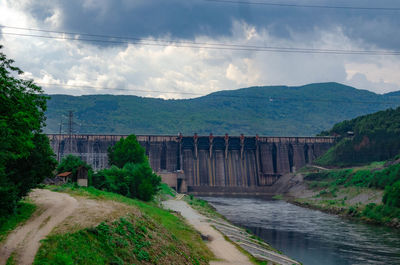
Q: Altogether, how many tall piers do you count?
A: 6